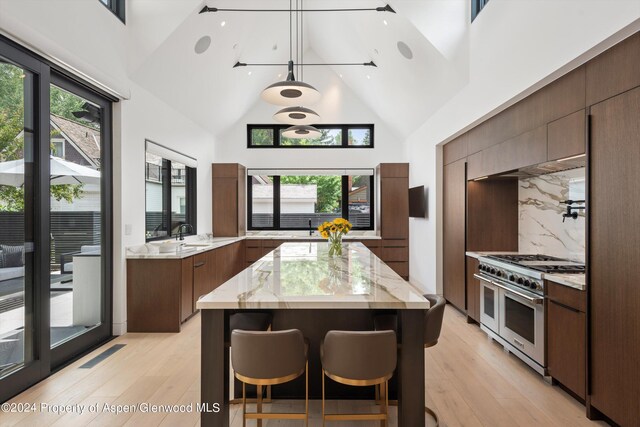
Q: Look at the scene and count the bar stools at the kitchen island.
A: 4